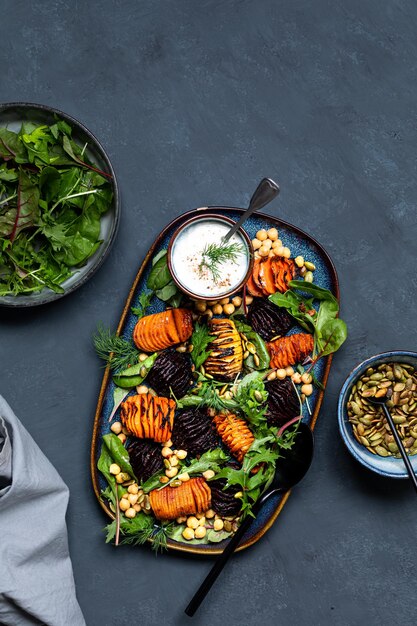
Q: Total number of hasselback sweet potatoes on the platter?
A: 7